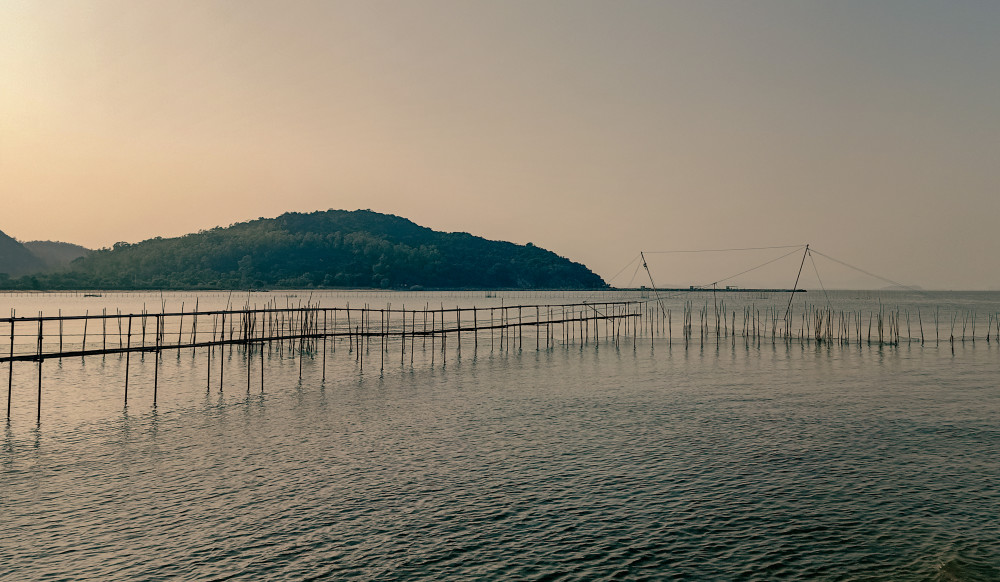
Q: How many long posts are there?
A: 2